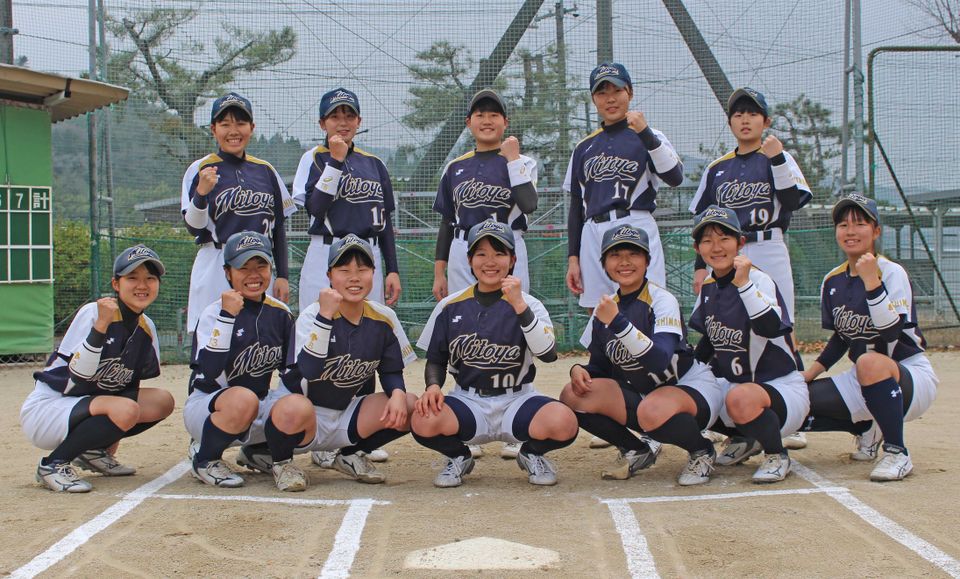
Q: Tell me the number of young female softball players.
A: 12